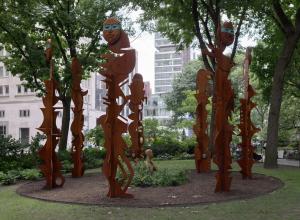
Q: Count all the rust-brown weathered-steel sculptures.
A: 7